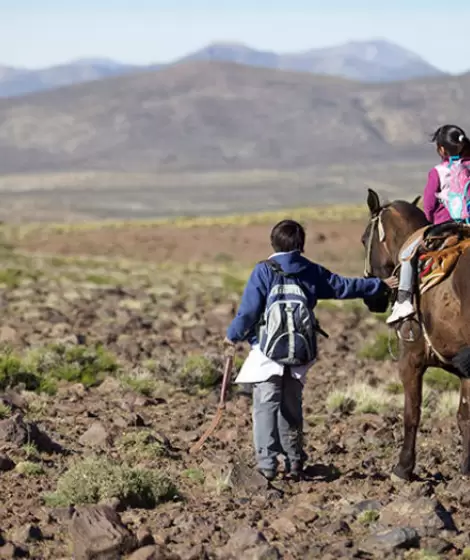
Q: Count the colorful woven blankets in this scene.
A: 1